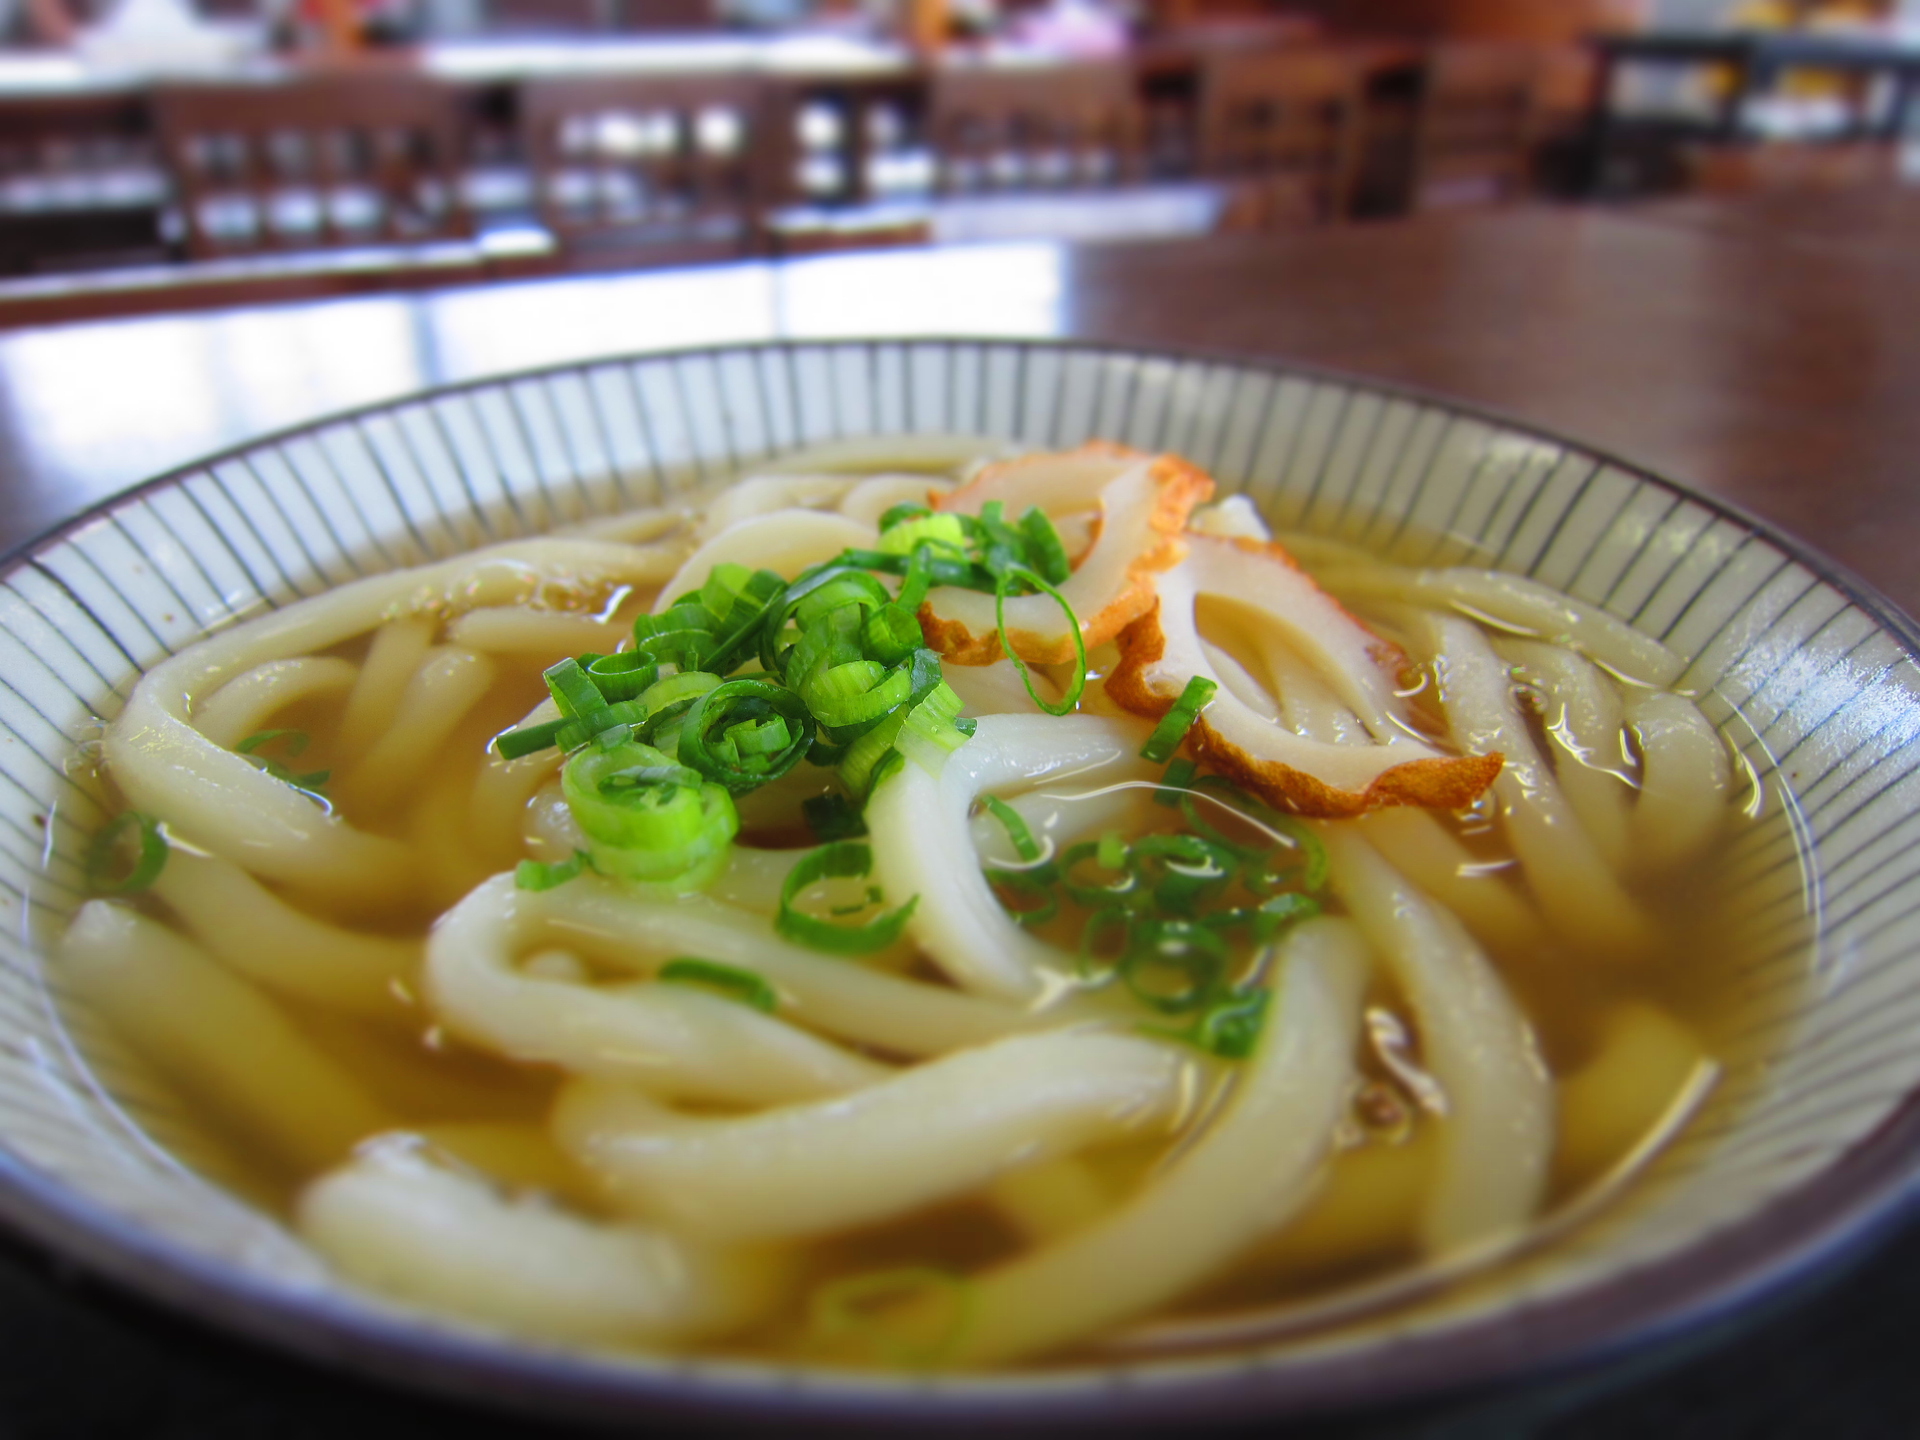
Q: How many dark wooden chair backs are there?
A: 5